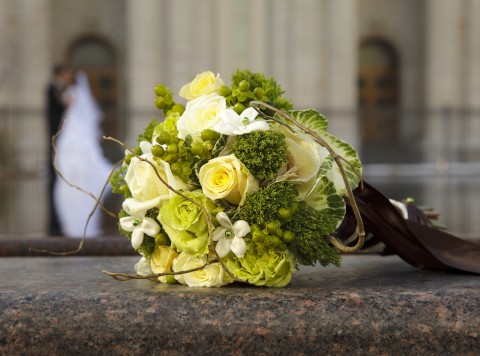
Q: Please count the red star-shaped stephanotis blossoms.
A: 0